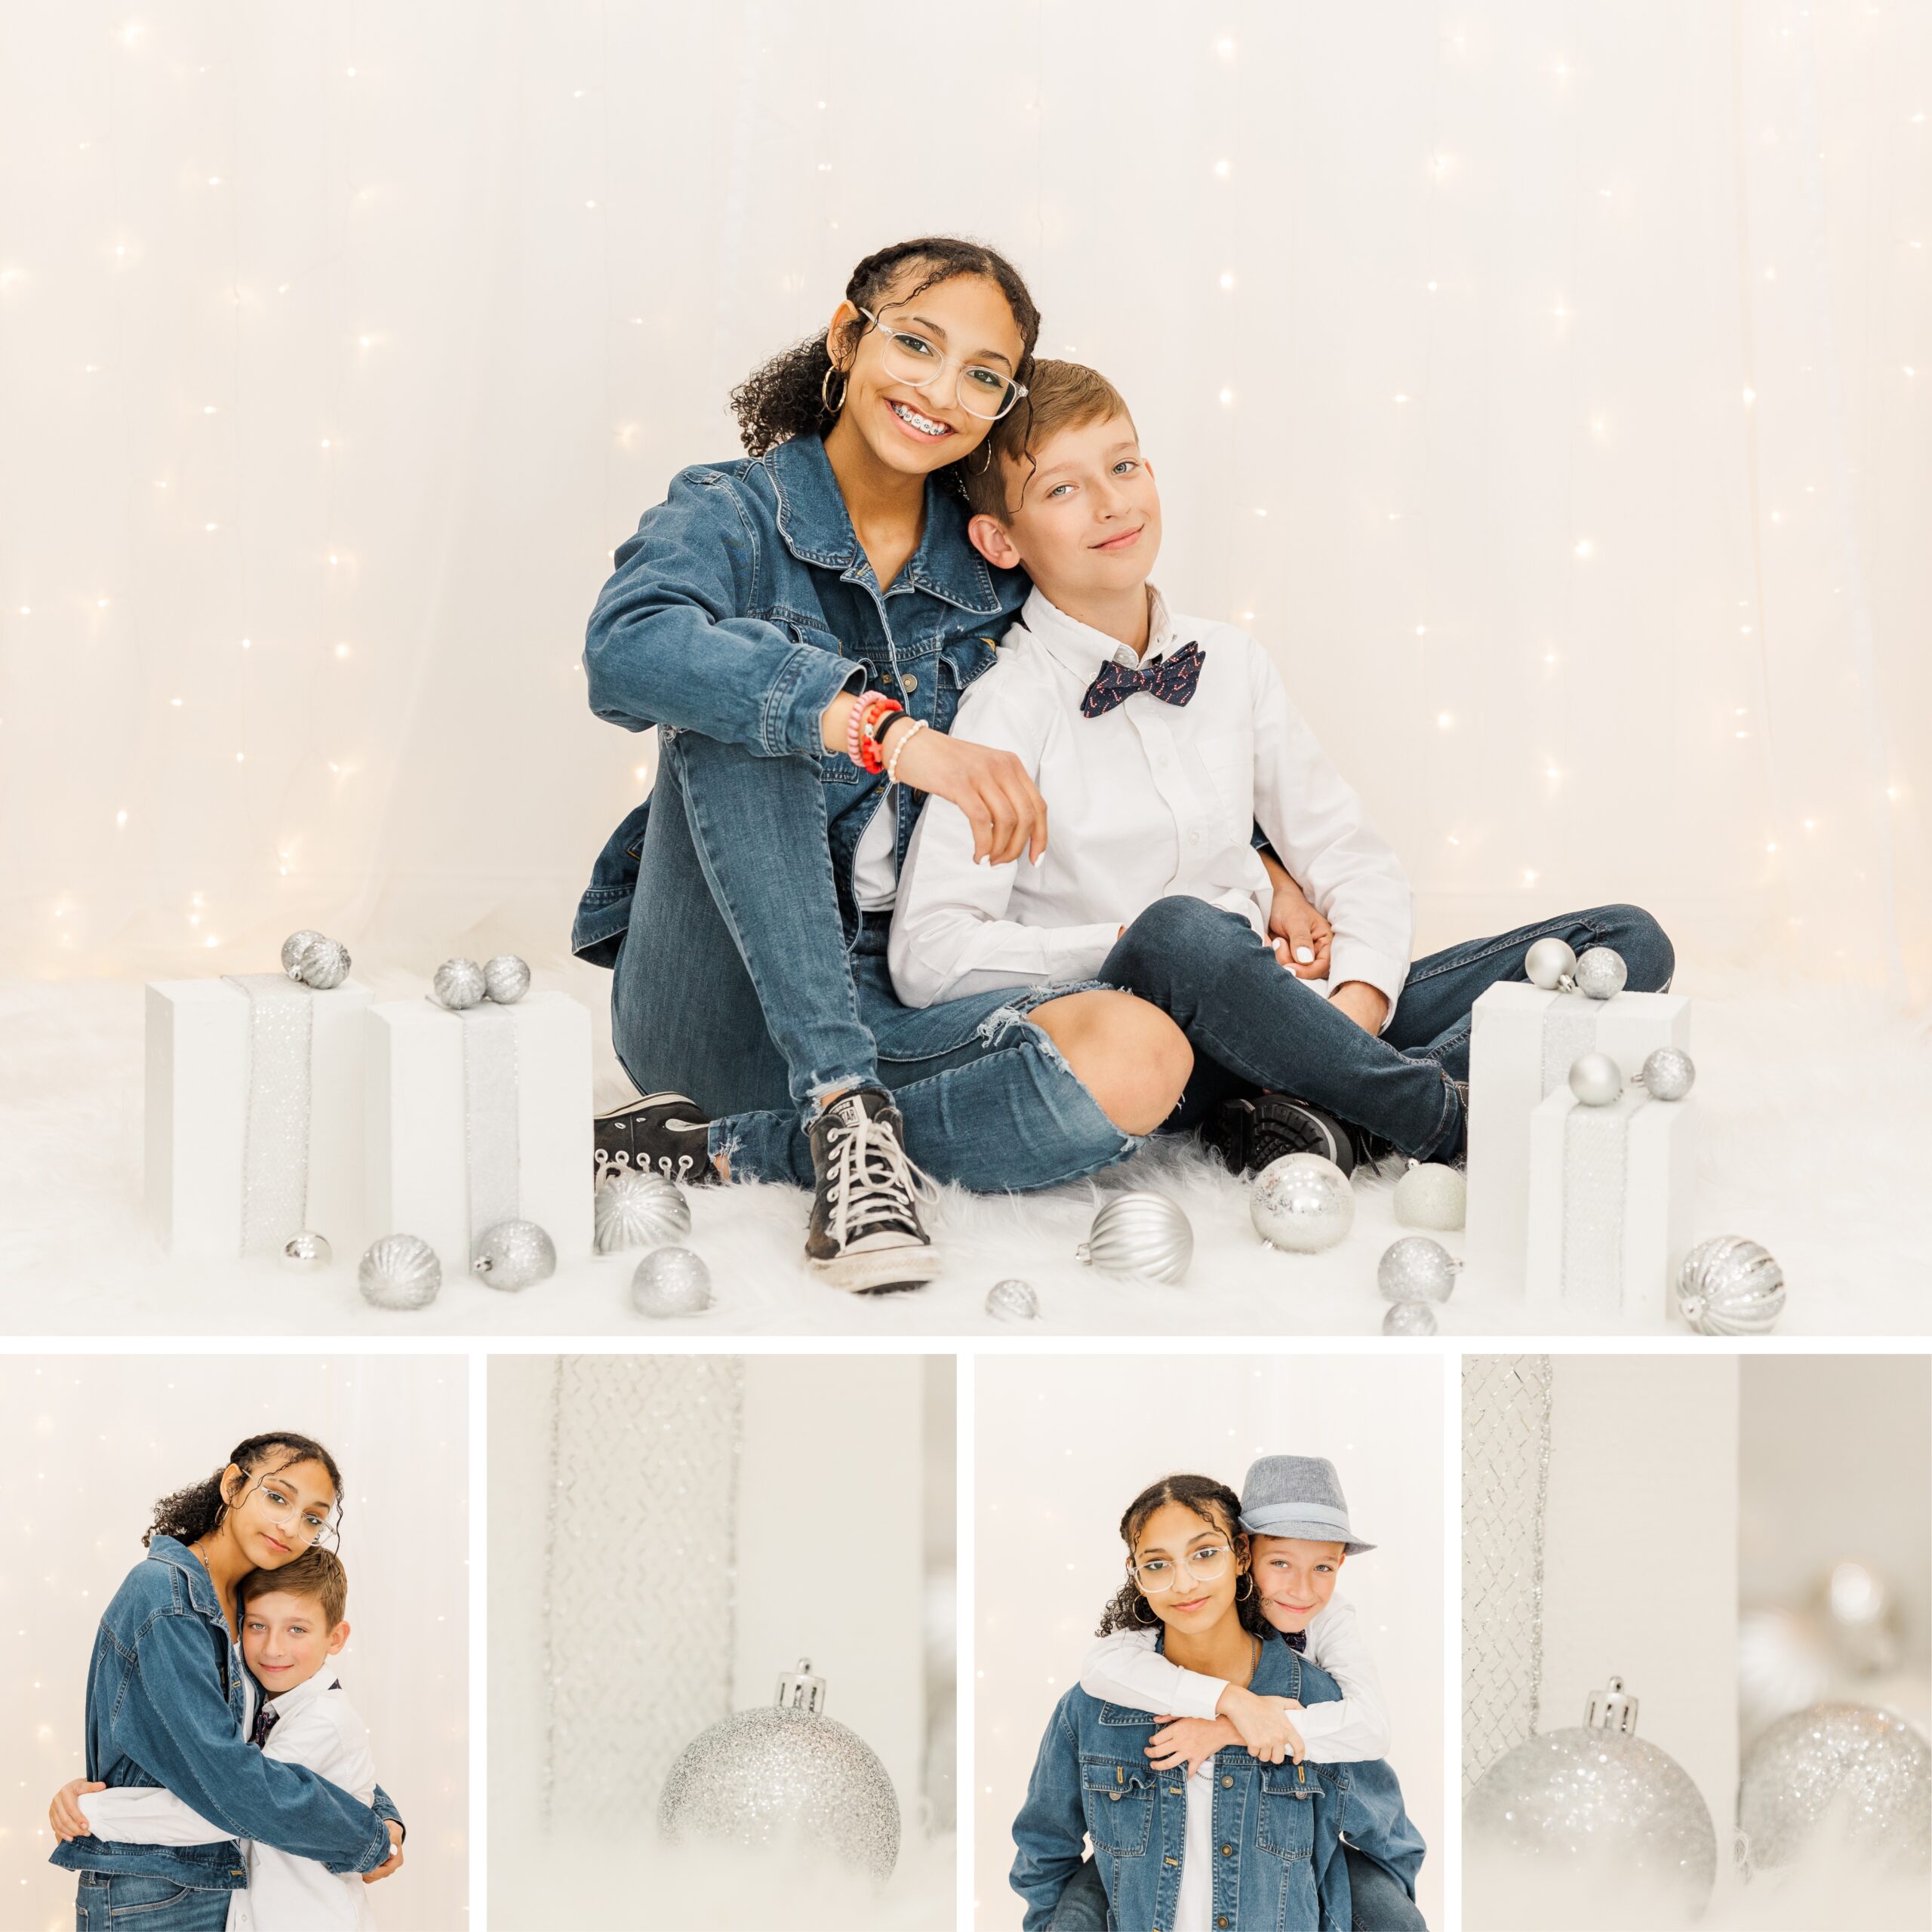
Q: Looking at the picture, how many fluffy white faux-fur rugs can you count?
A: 1